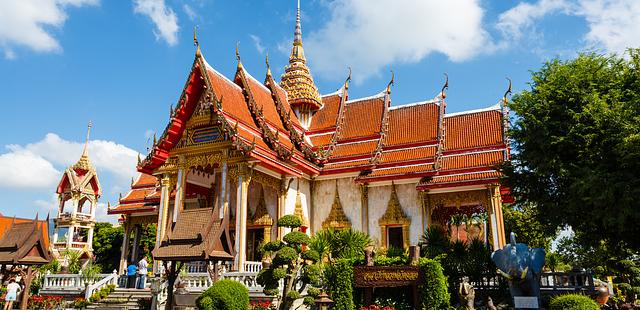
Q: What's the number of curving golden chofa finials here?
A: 7